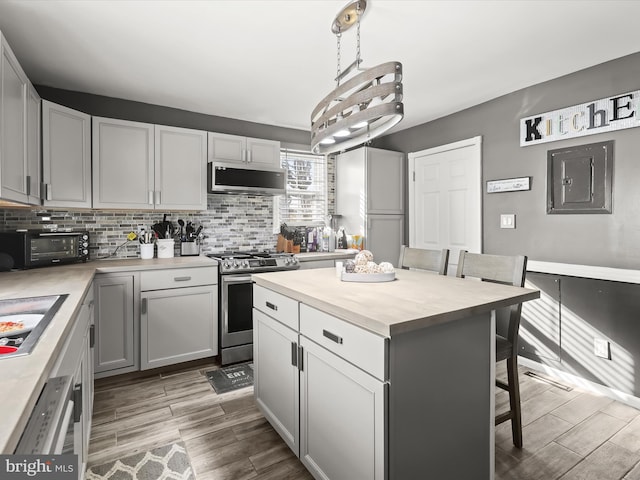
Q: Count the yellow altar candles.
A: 0